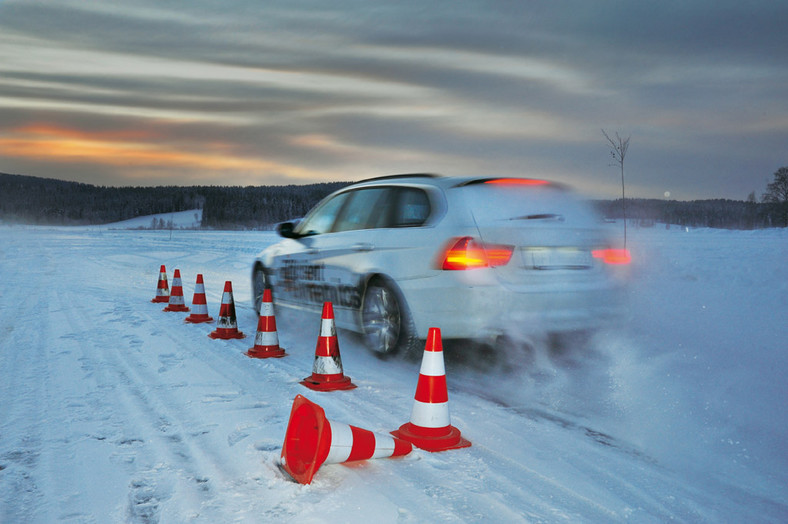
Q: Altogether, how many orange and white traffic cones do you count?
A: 8